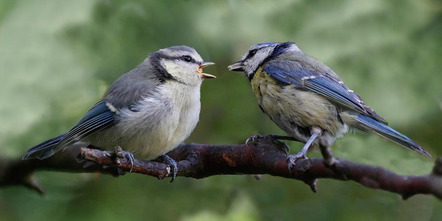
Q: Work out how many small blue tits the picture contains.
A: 2